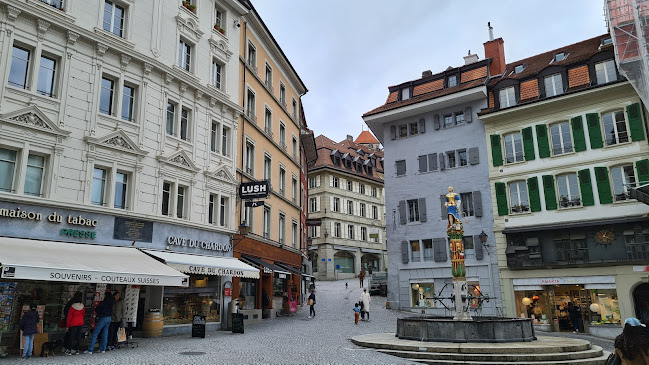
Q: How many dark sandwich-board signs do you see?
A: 2